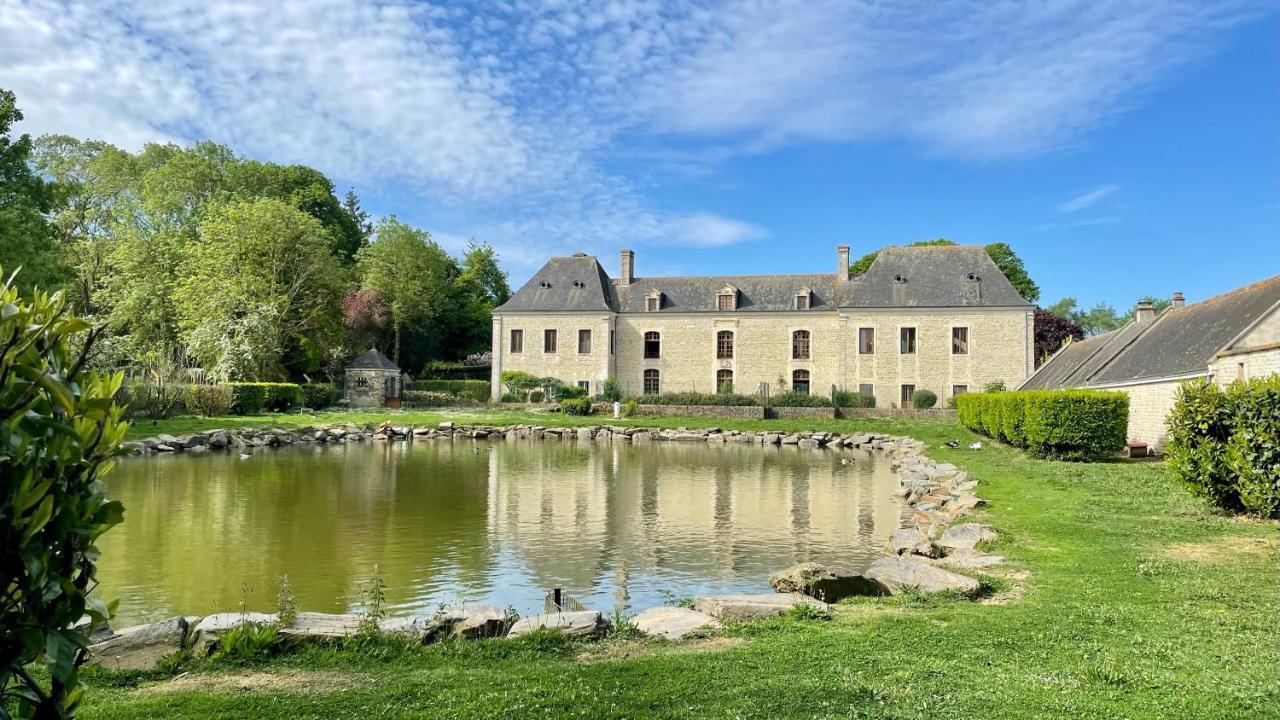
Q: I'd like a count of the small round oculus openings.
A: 4